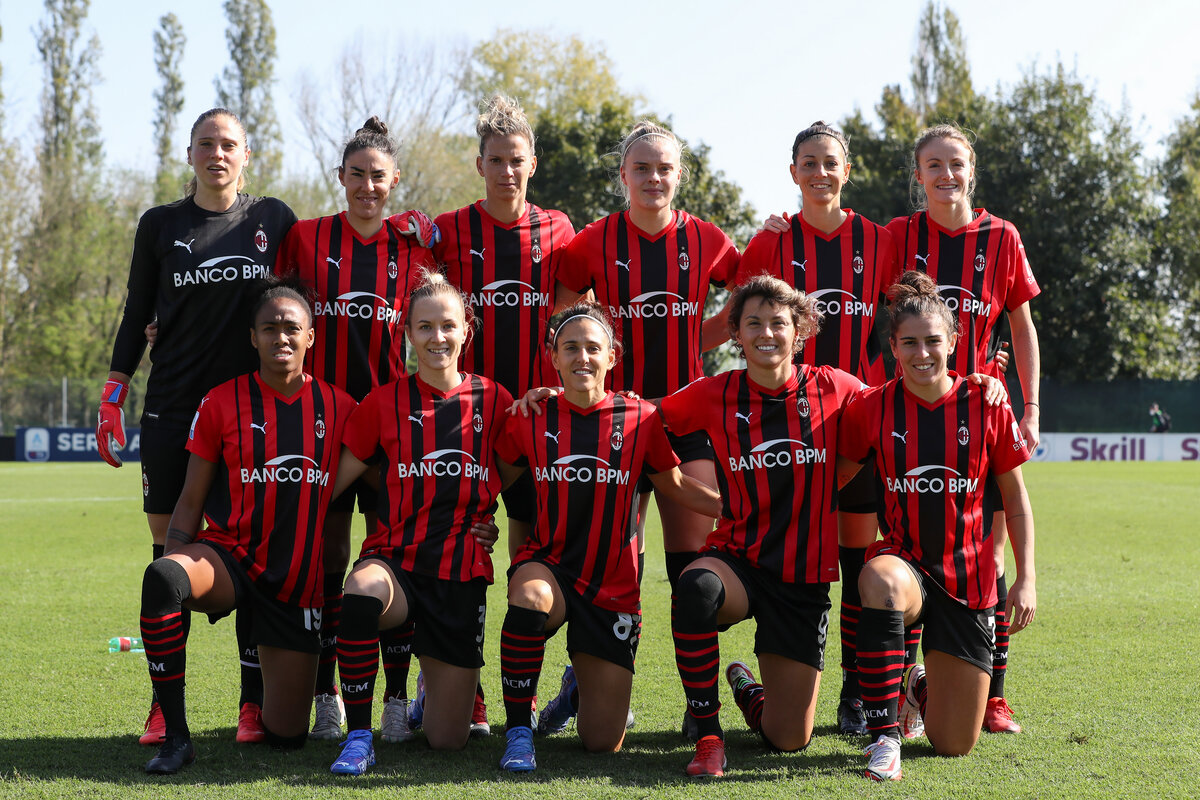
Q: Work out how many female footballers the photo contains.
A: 11